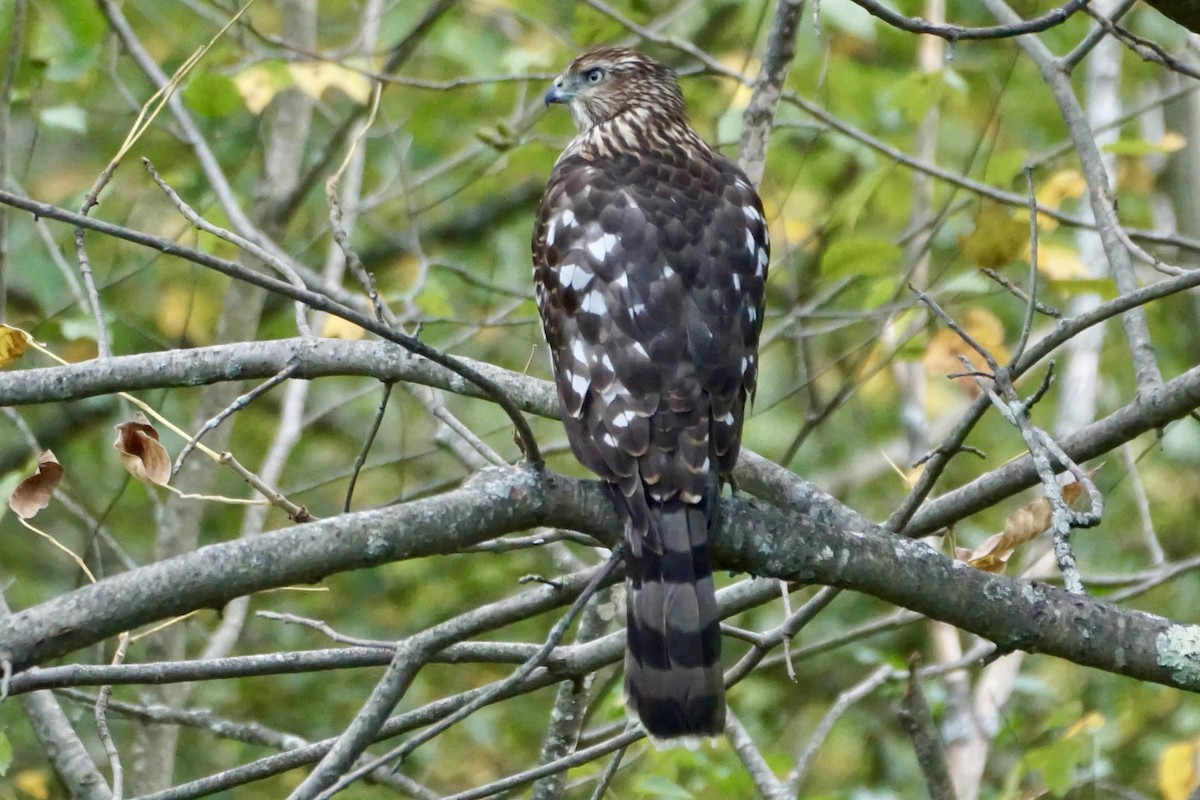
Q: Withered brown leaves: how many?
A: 3